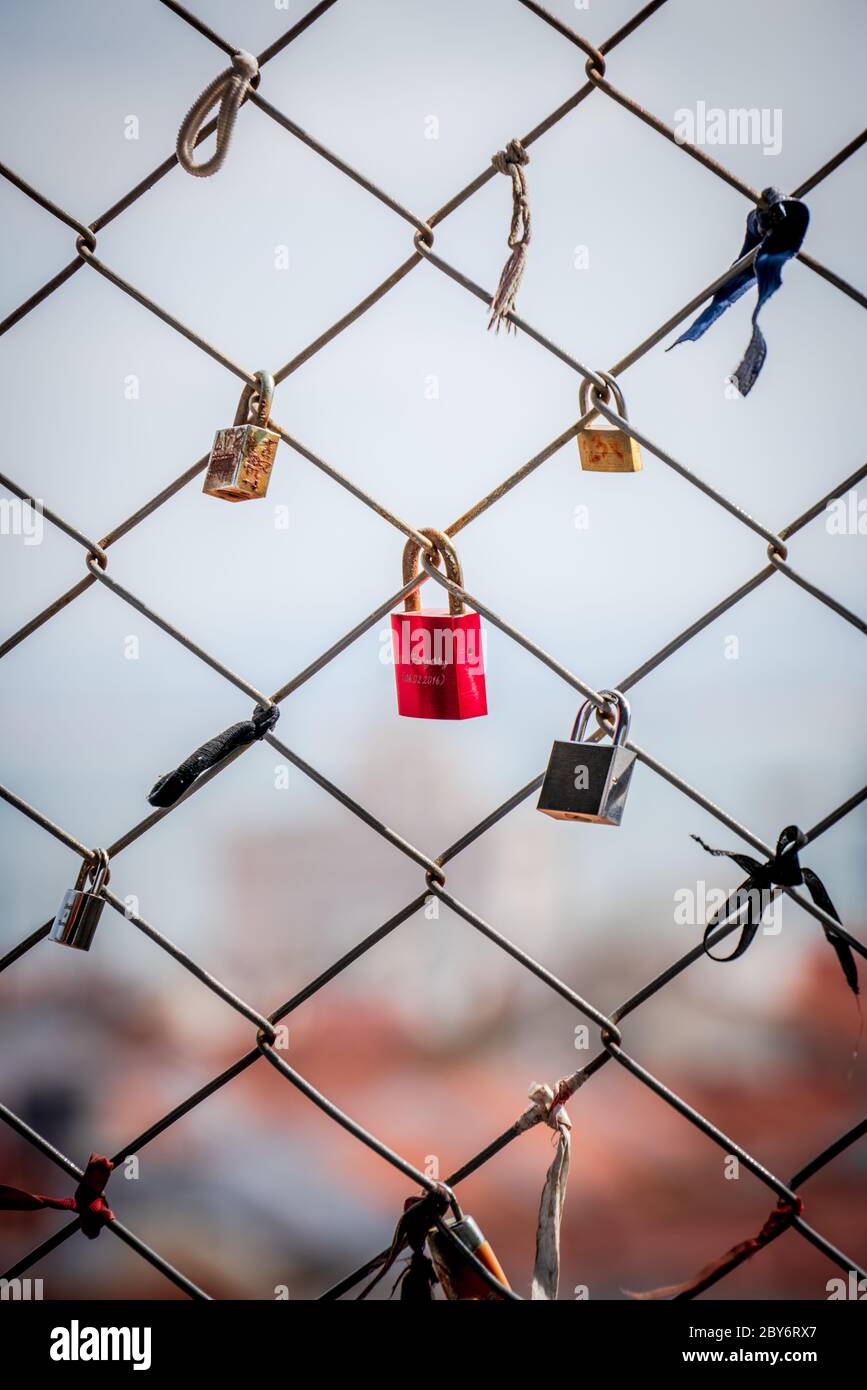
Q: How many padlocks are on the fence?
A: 6